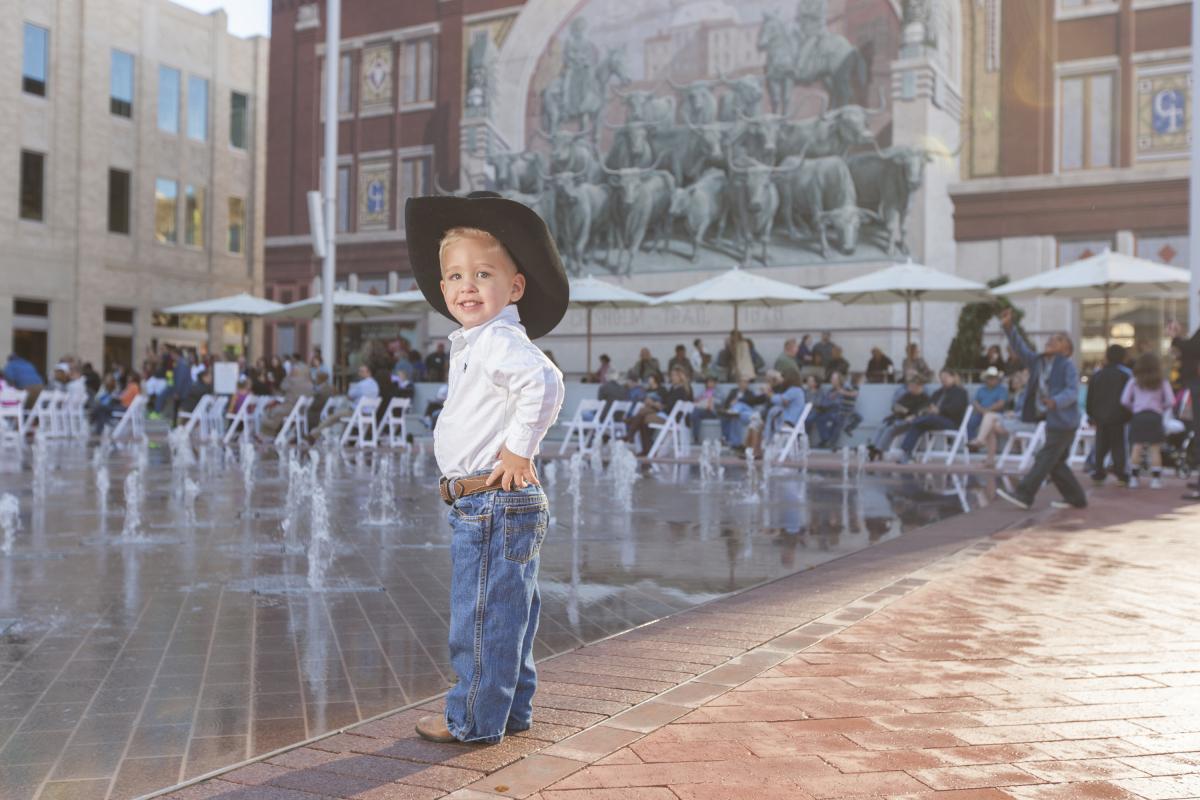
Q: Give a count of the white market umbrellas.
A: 7